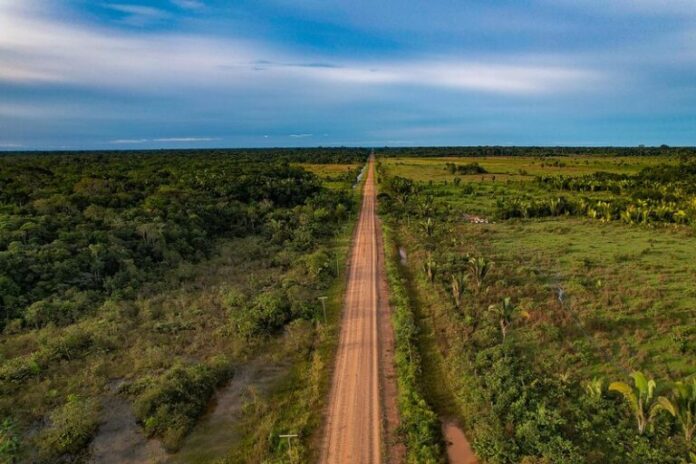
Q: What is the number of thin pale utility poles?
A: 3